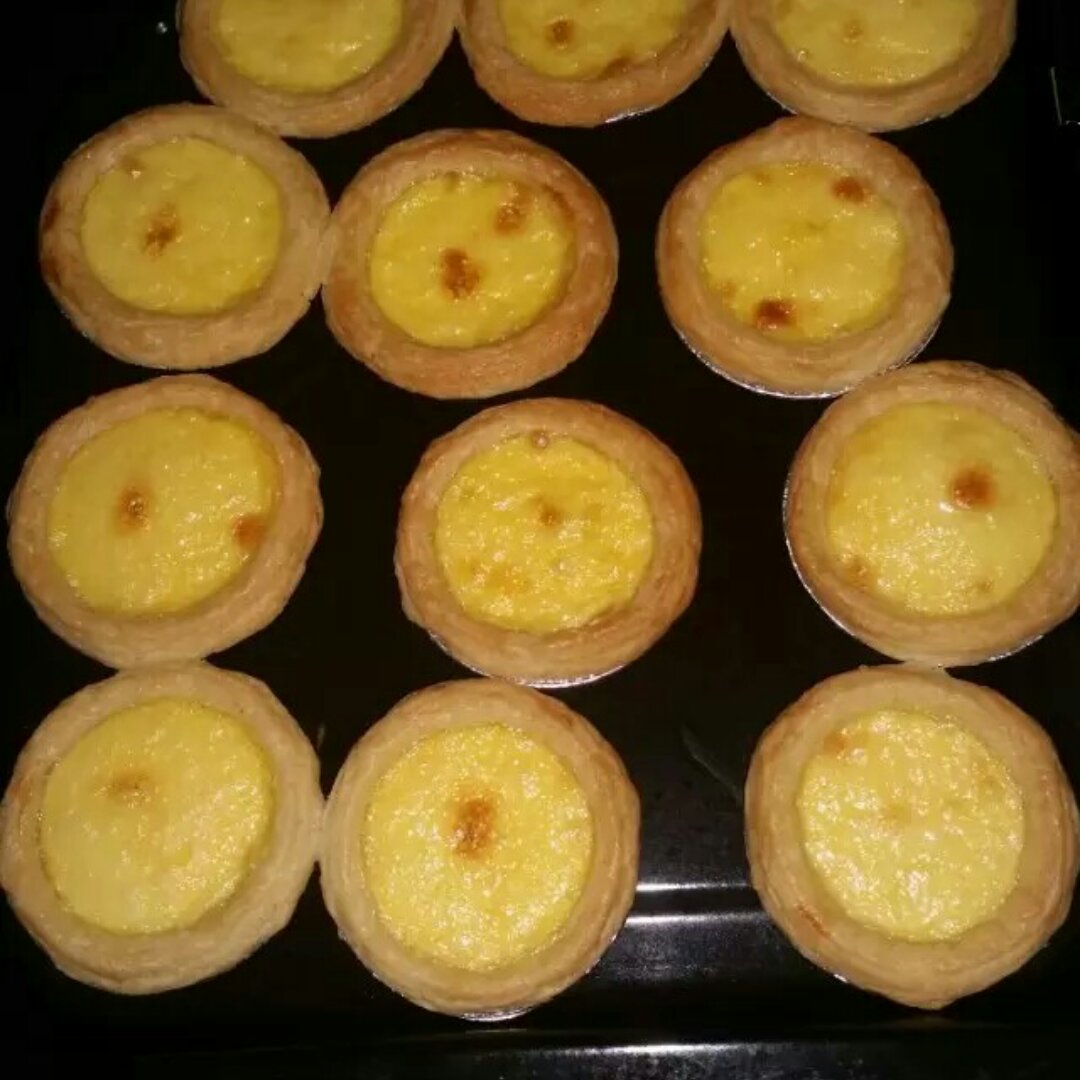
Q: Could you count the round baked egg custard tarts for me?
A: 12